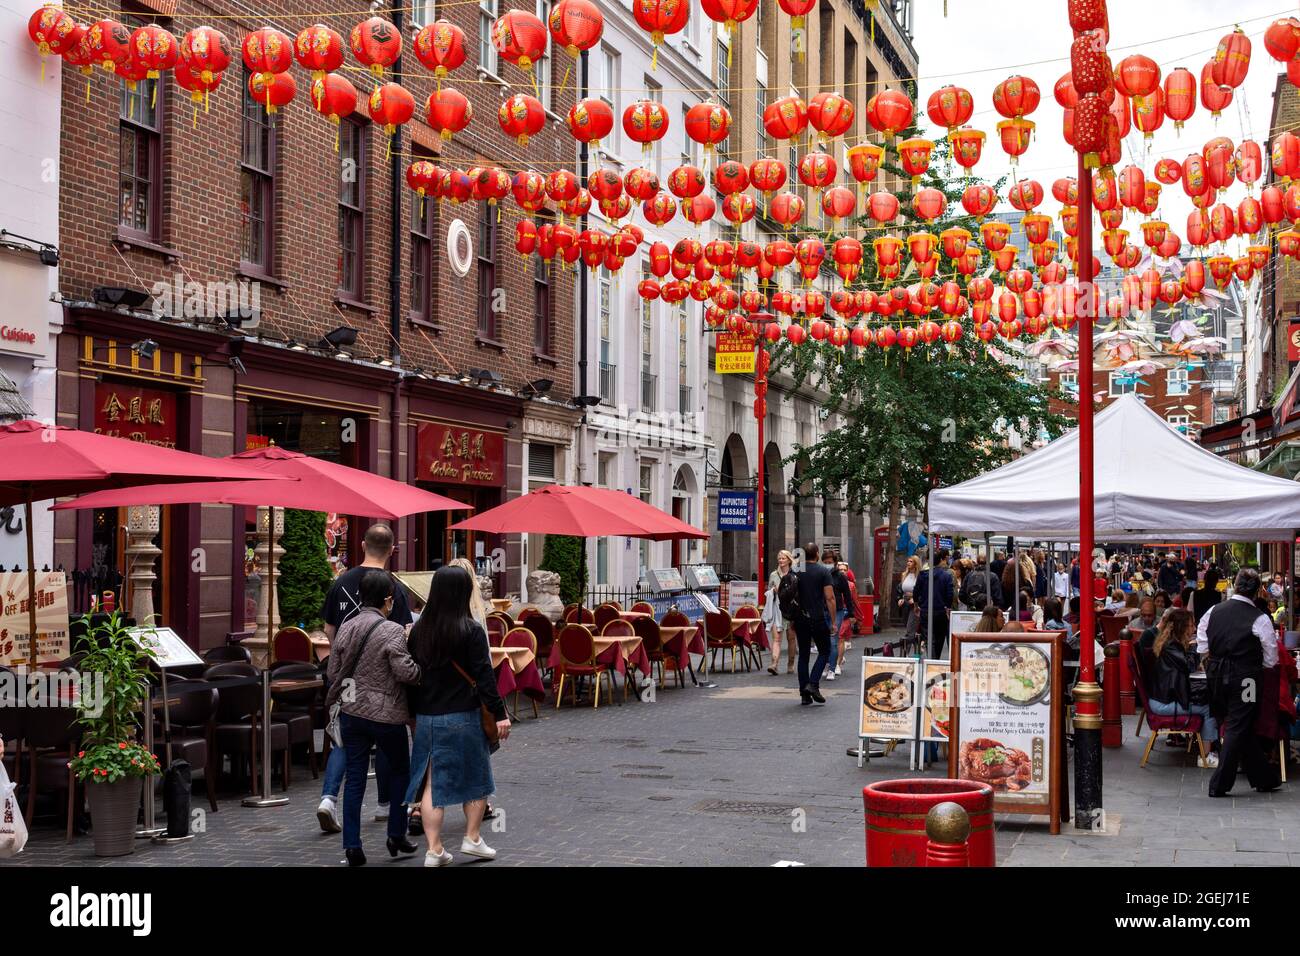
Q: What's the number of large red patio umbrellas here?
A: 3